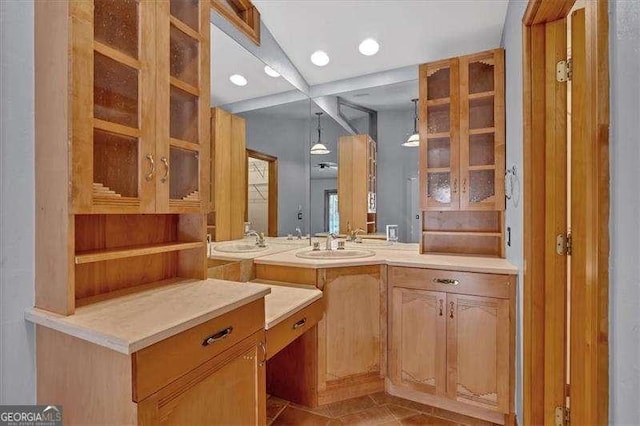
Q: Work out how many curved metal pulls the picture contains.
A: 10